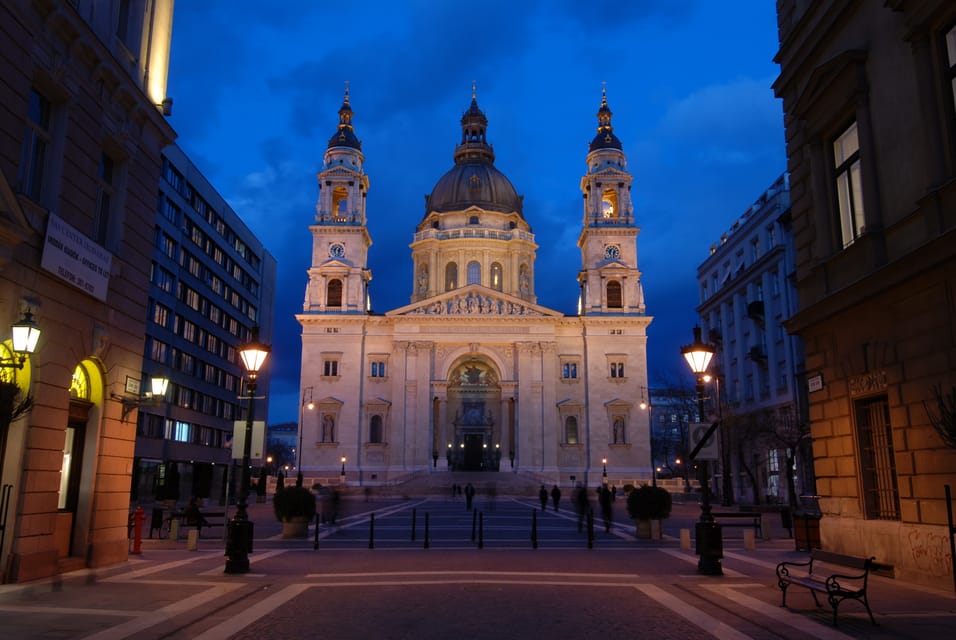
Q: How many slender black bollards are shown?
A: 8